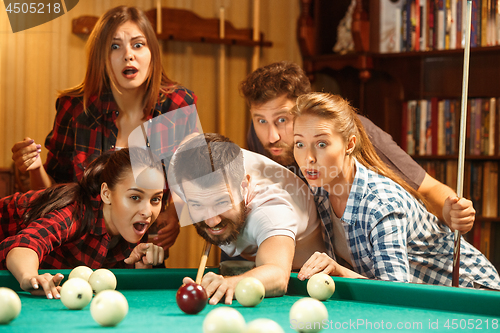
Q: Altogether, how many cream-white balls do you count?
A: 10